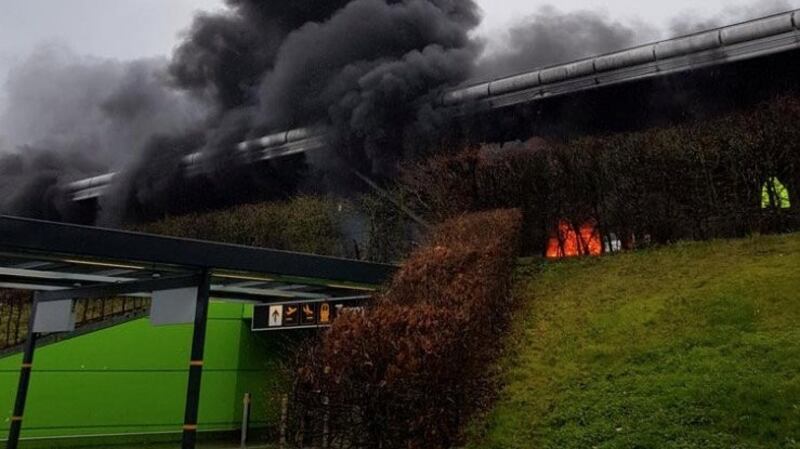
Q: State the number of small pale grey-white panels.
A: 2